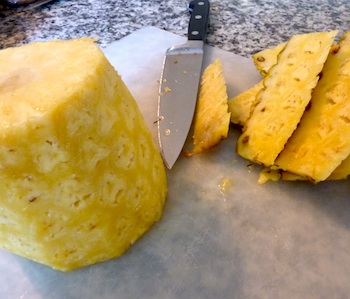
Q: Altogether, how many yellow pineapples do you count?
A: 1